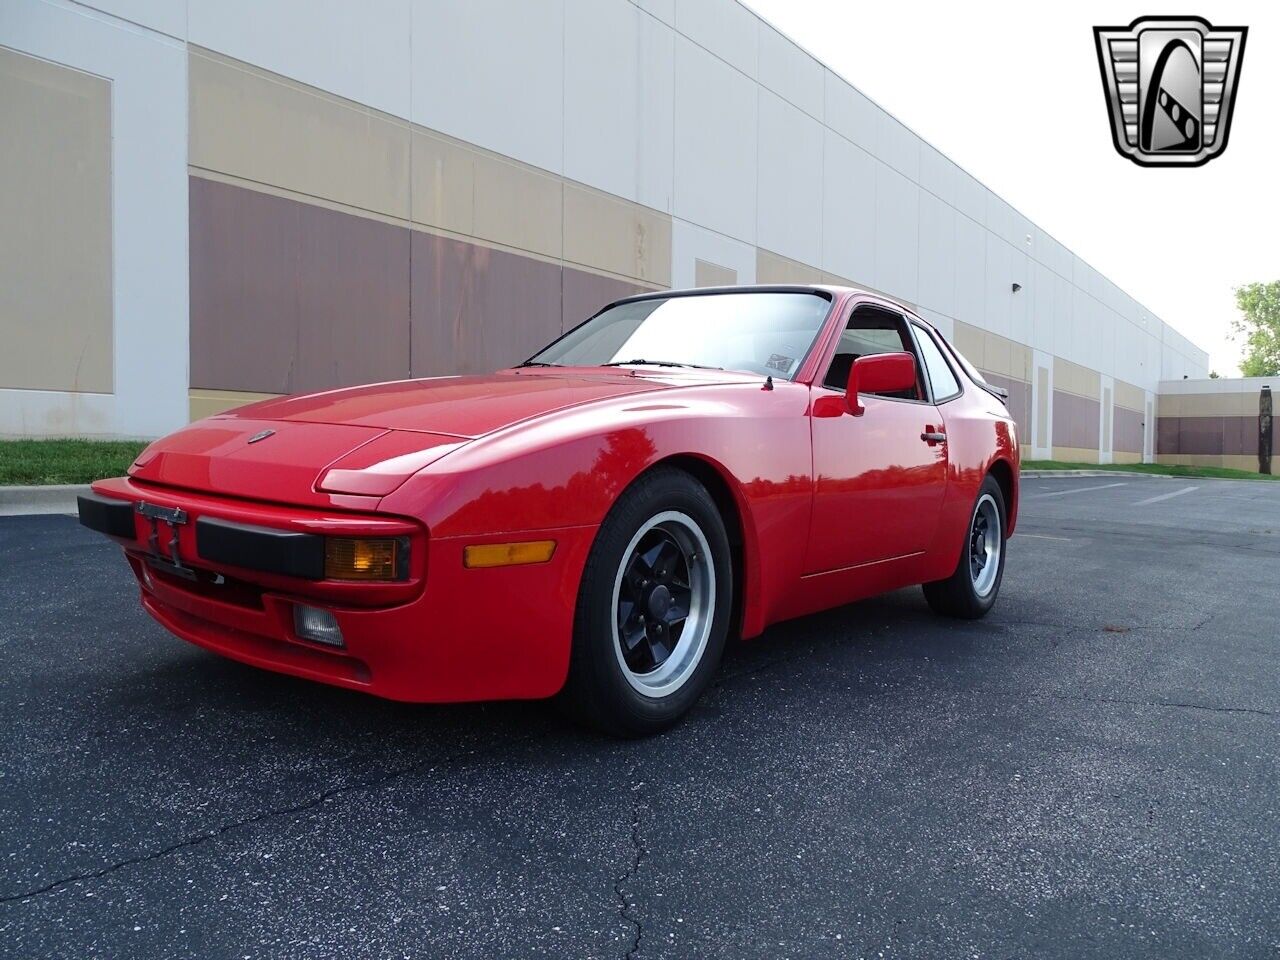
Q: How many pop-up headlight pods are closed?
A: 2